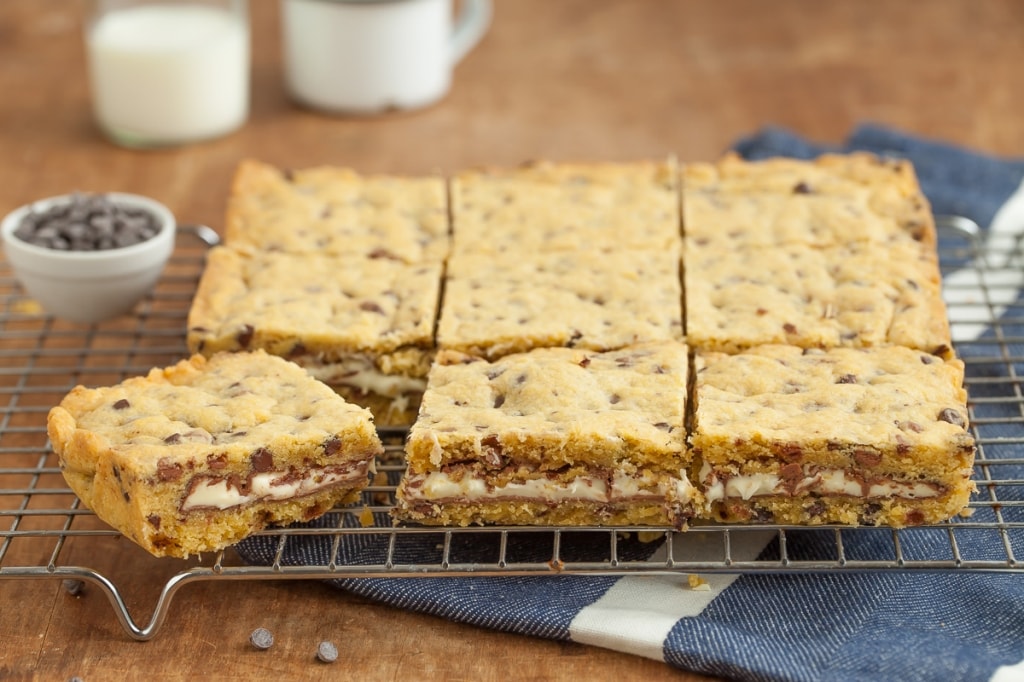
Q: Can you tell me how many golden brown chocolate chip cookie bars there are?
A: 9